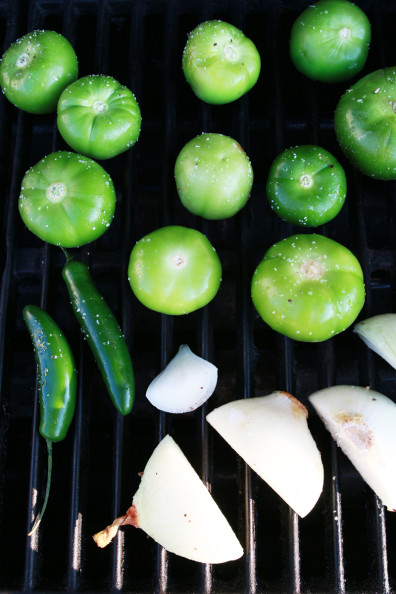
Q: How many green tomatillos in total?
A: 10